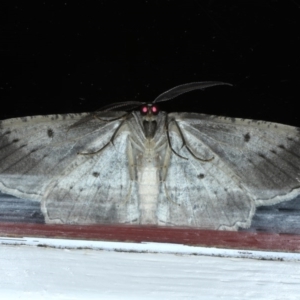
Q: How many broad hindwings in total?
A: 2